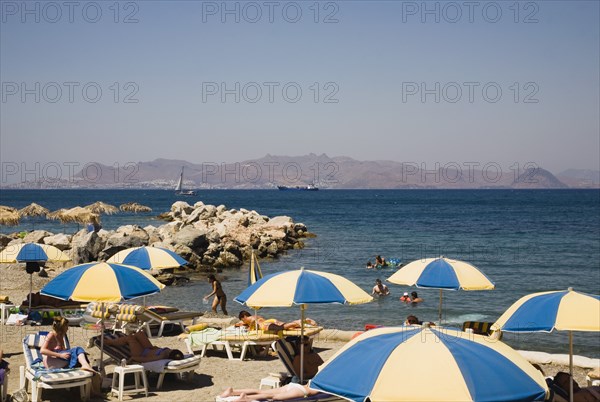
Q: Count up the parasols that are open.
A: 7